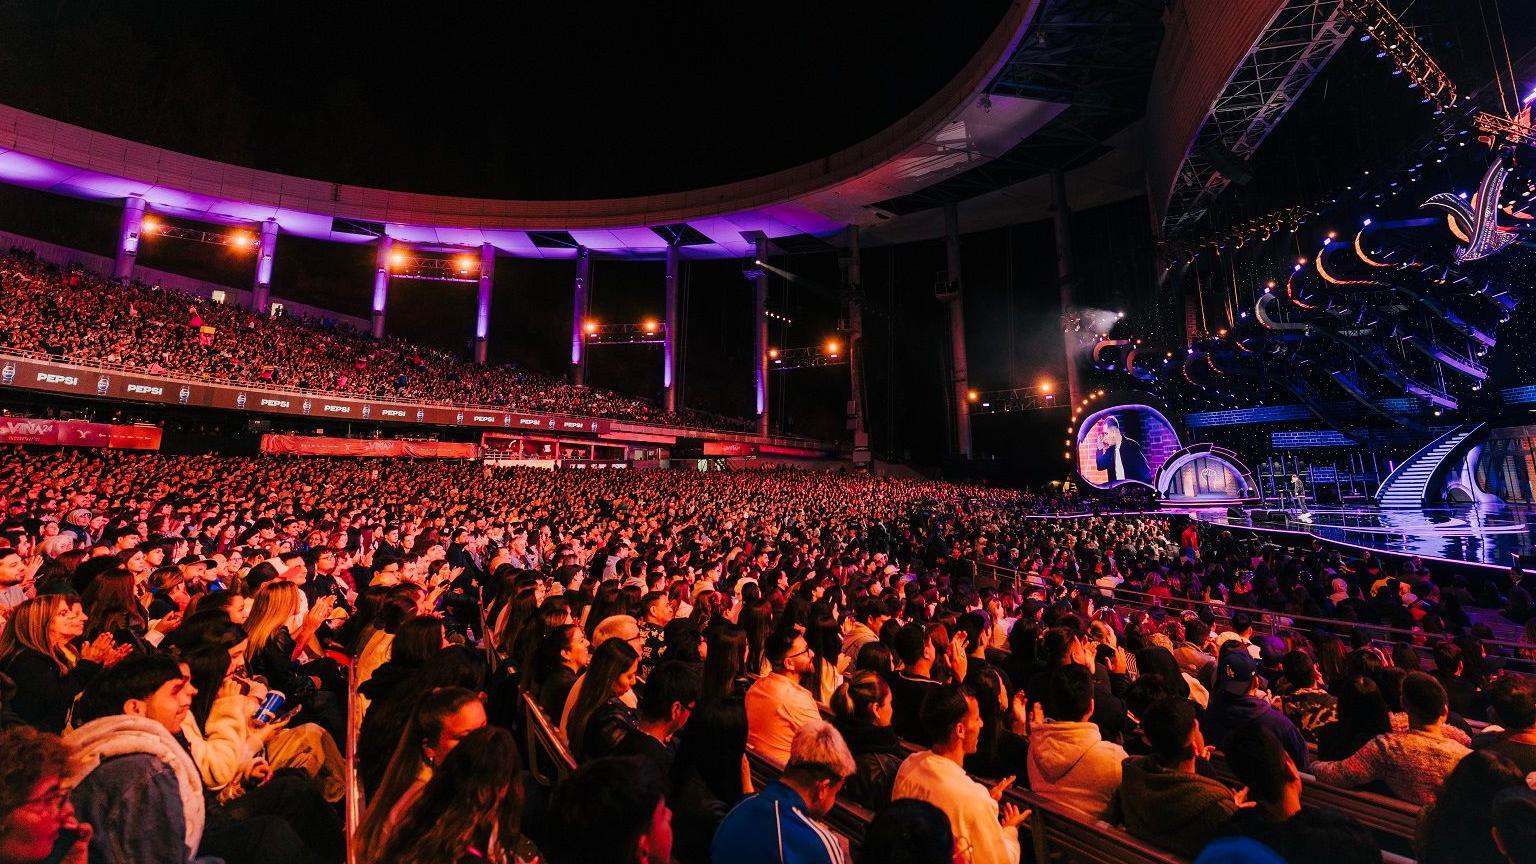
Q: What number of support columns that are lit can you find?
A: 7